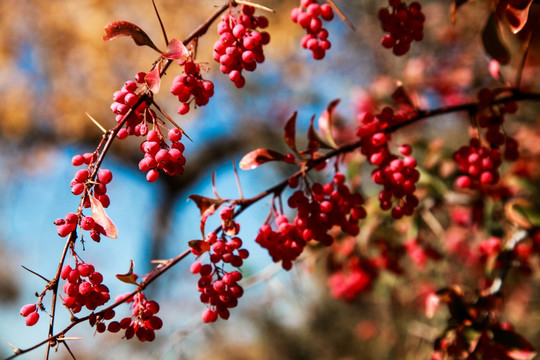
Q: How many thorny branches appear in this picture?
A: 2